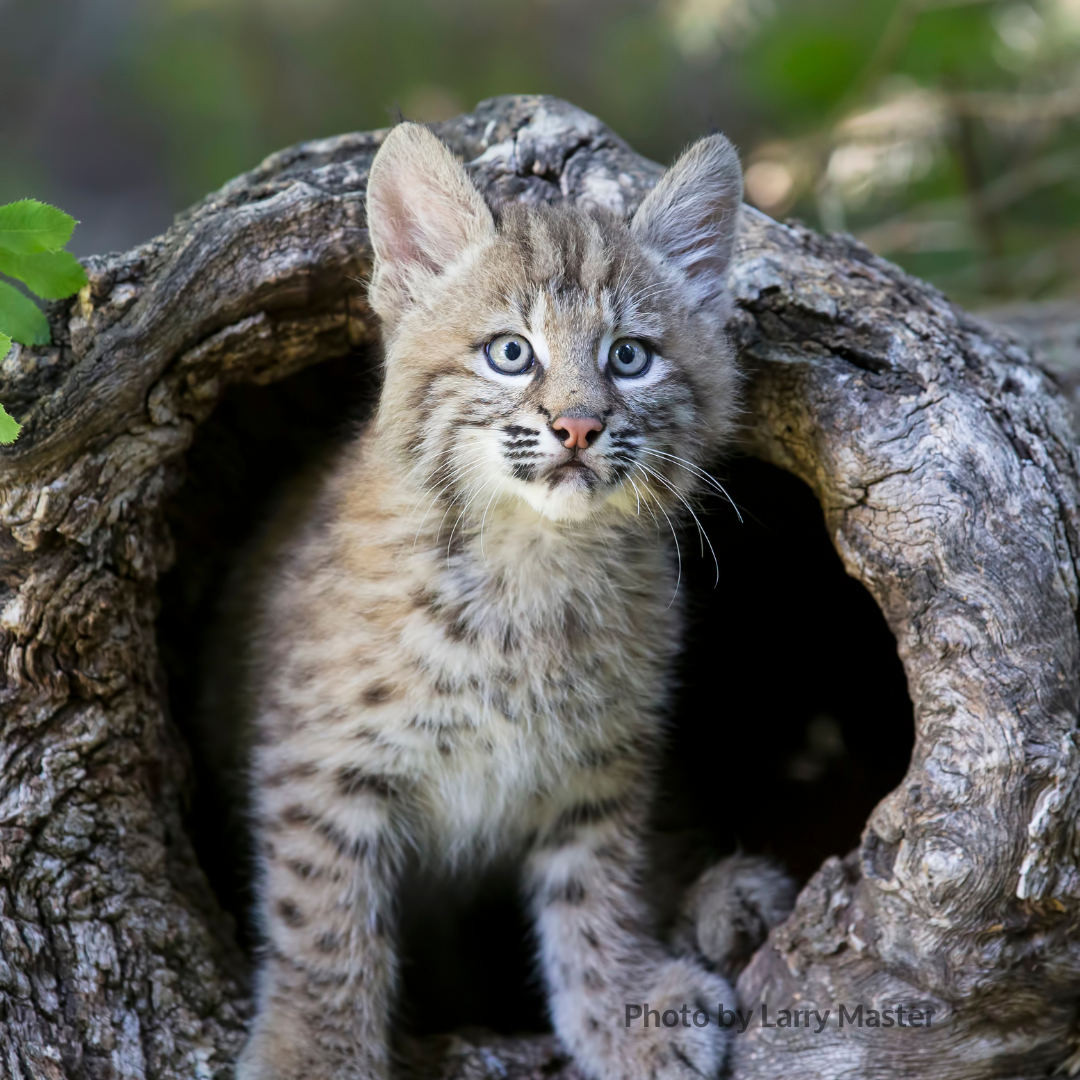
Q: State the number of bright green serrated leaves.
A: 5